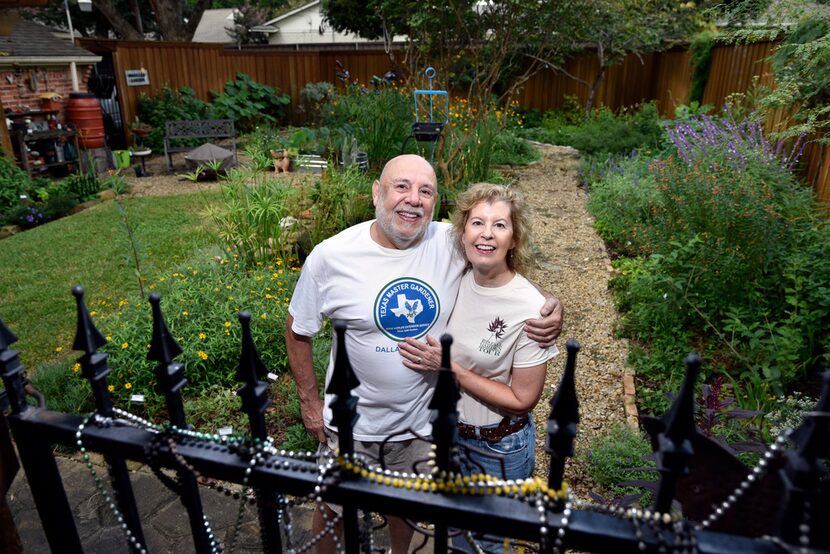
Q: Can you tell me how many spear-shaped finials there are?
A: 9